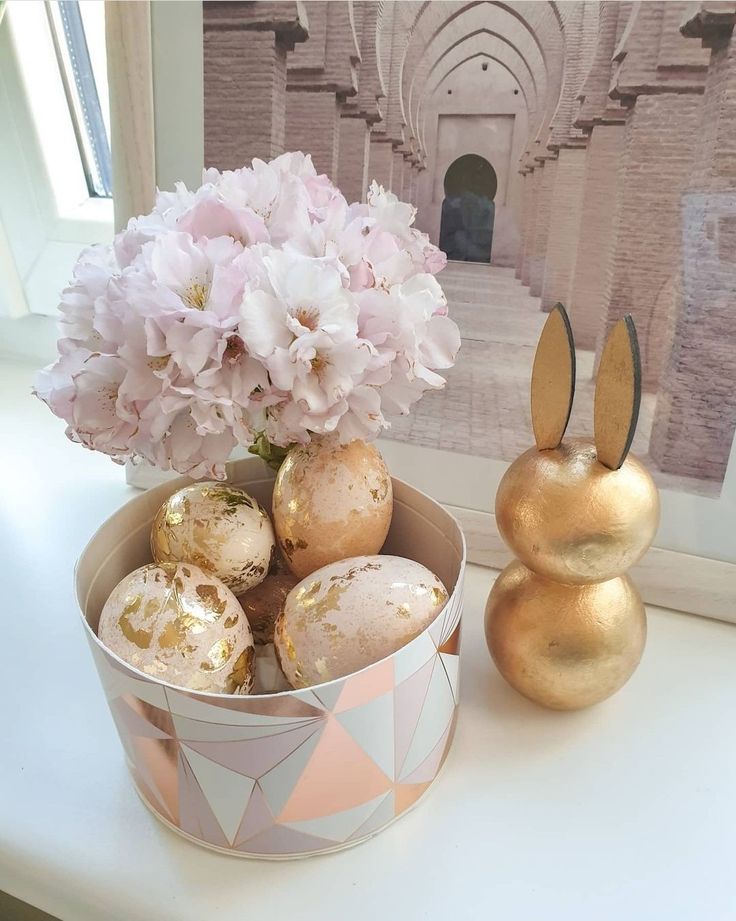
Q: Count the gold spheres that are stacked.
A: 2